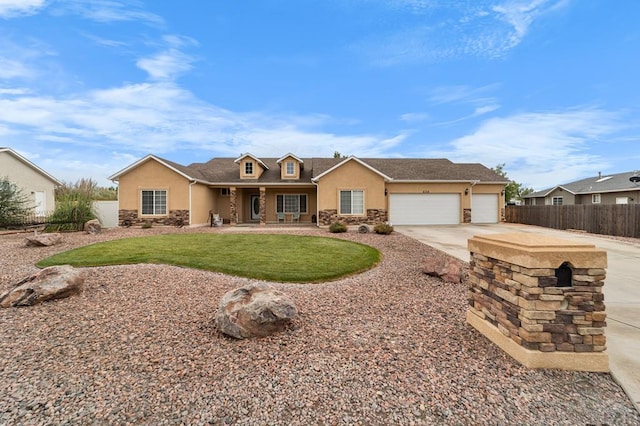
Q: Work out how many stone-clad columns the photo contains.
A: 2